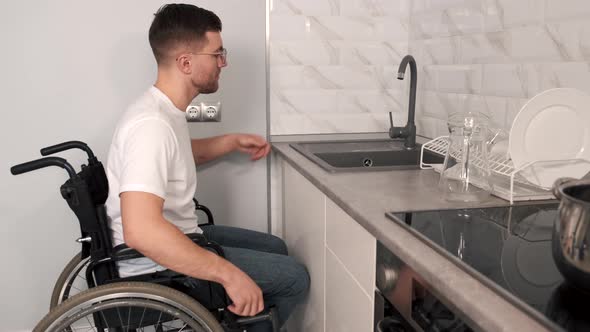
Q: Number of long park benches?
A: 0